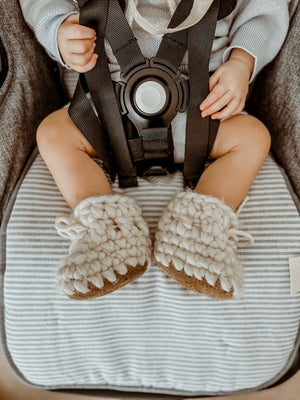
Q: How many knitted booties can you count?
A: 2